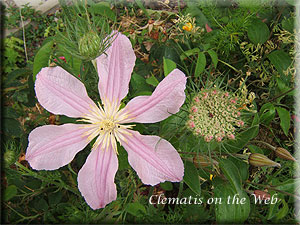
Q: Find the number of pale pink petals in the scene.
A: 6